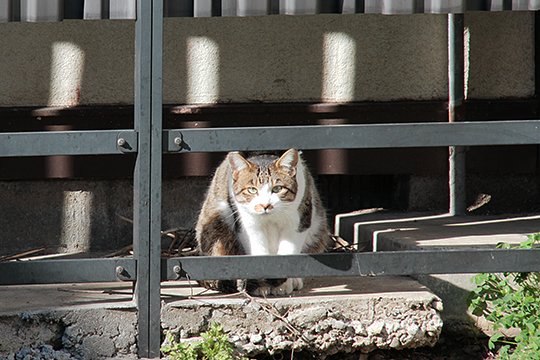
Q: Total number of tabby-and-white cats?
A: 1